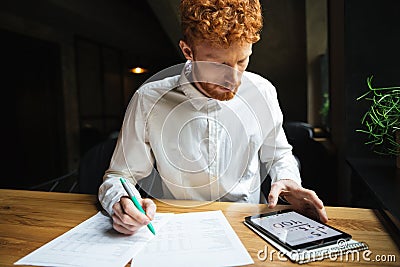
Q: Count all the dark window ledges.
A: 1